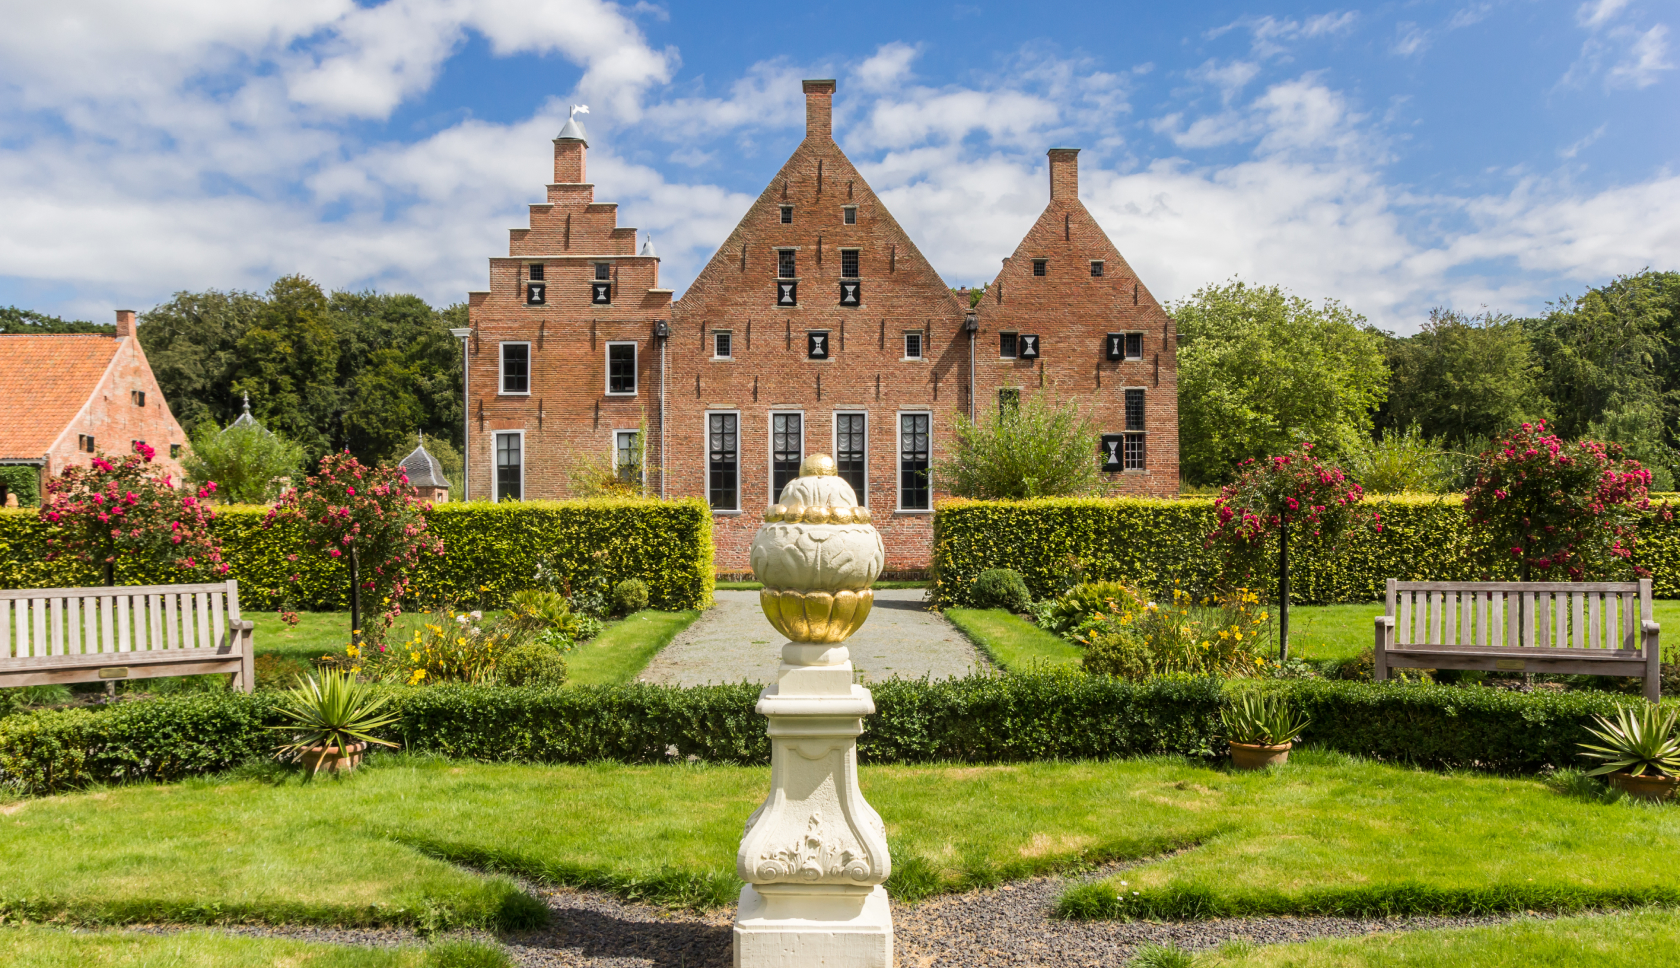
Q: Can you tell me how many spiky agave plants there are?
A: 3